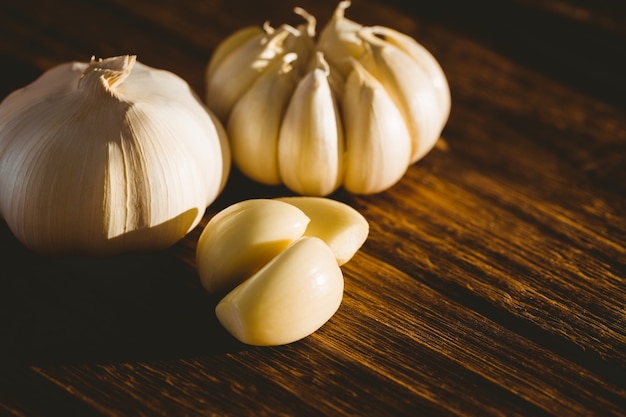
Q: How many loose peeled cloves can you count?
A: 3